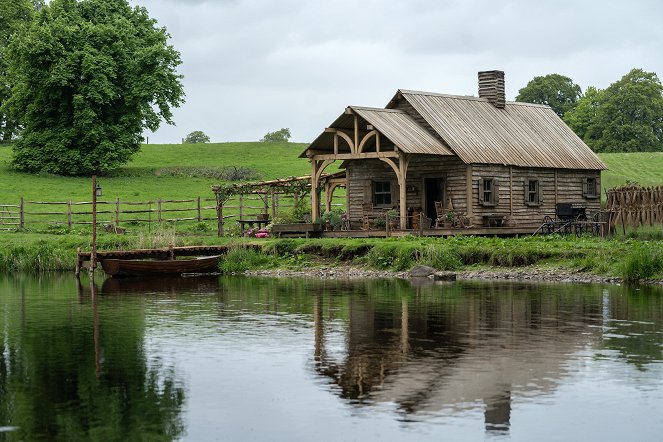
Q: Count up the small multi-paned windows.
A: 4